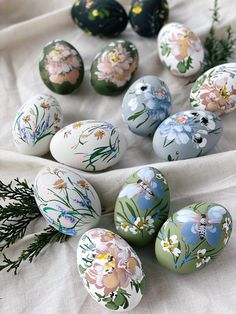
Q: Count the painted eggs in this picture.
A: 14